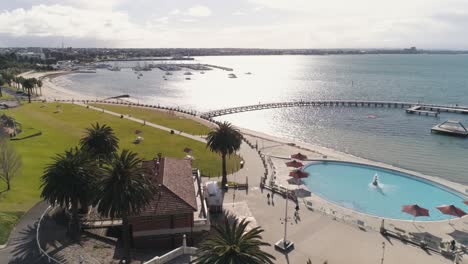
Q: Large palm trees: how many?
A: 5